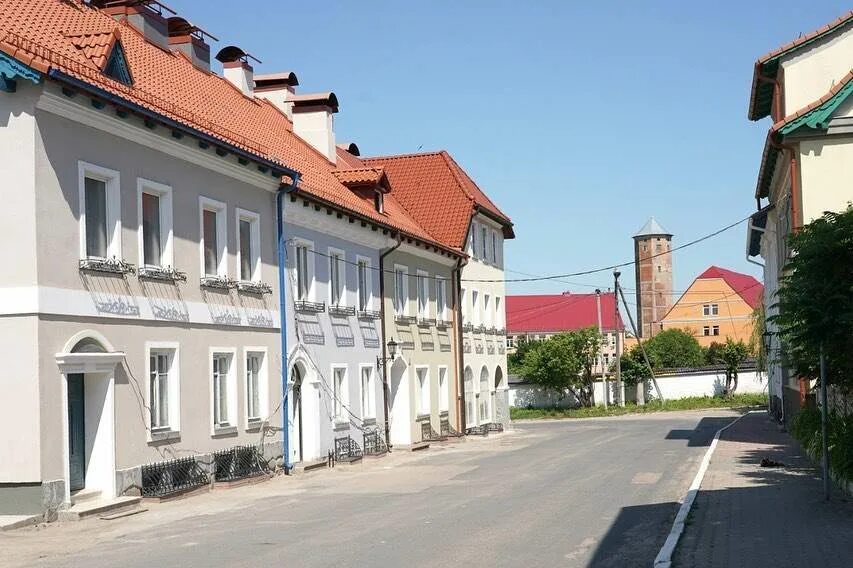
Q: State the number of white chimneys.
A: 3